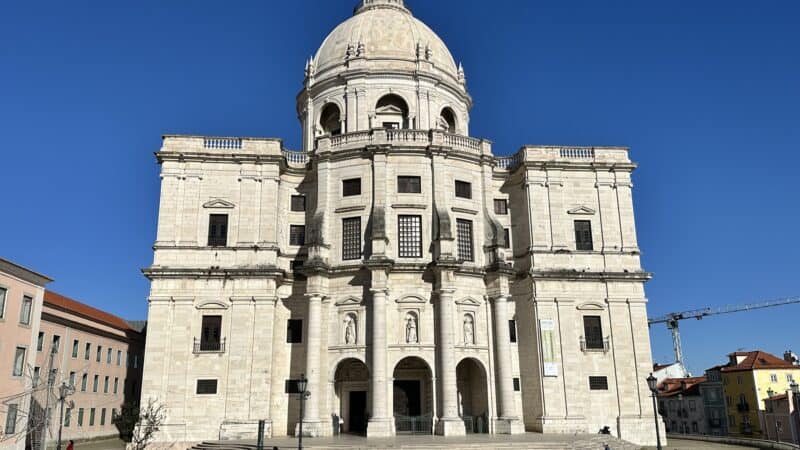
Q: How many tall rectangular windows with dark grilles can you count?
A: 3